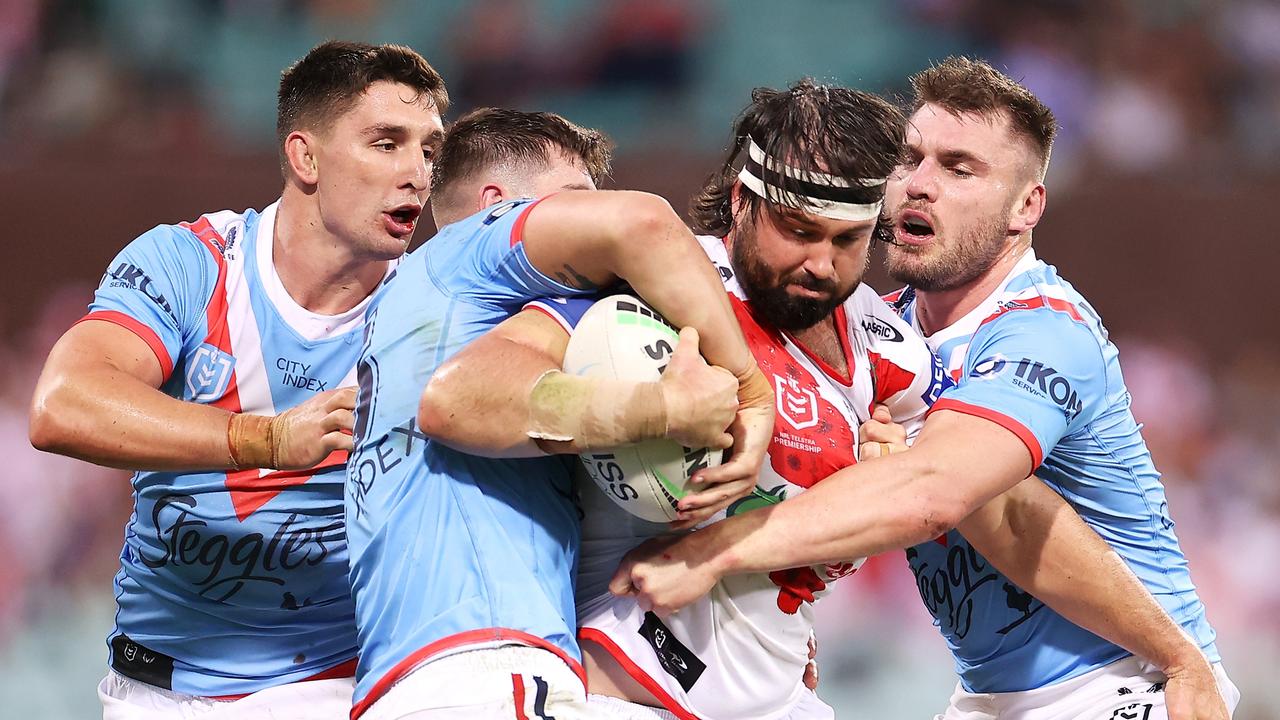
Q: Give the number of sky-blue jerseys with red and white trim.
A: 3